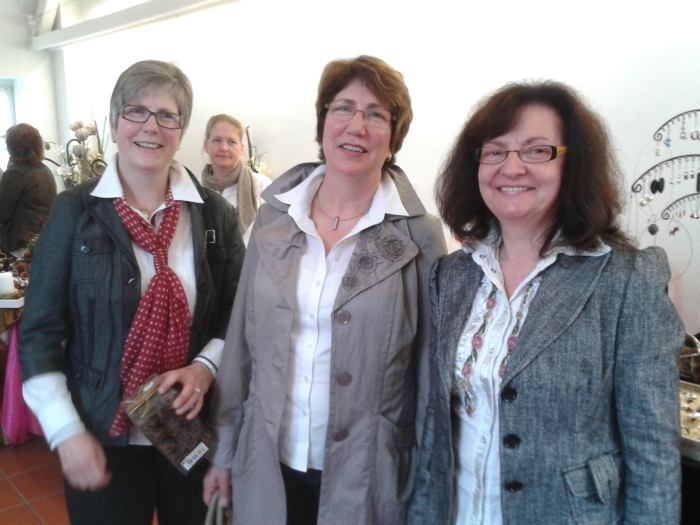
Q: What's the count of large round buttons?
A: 6